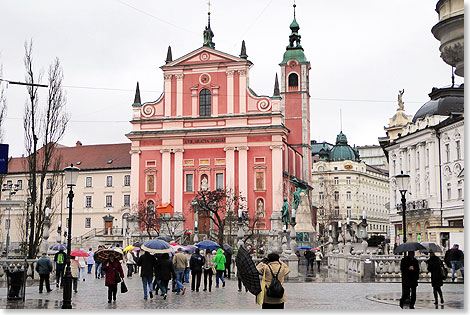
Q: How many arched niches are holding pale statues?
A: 3